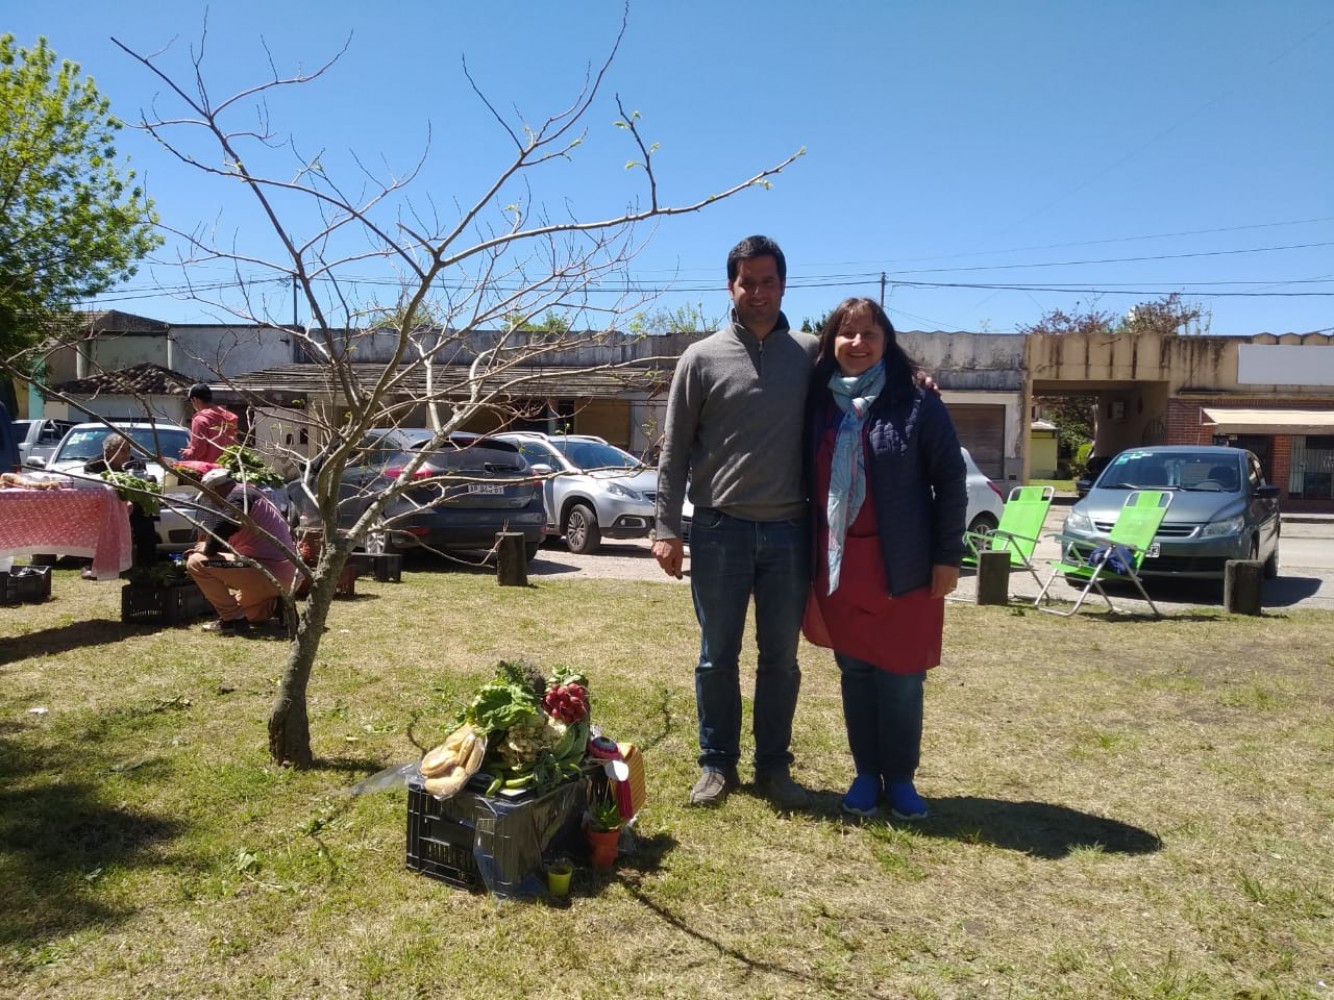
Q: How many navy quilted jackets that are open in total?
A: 1